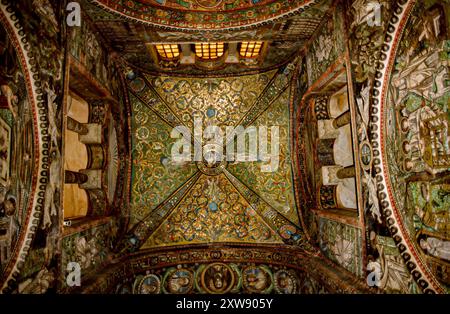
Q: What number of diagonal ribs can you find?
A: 4